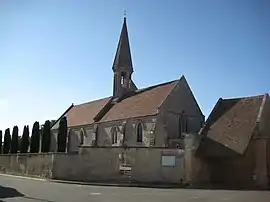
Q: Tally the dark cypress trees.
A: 7